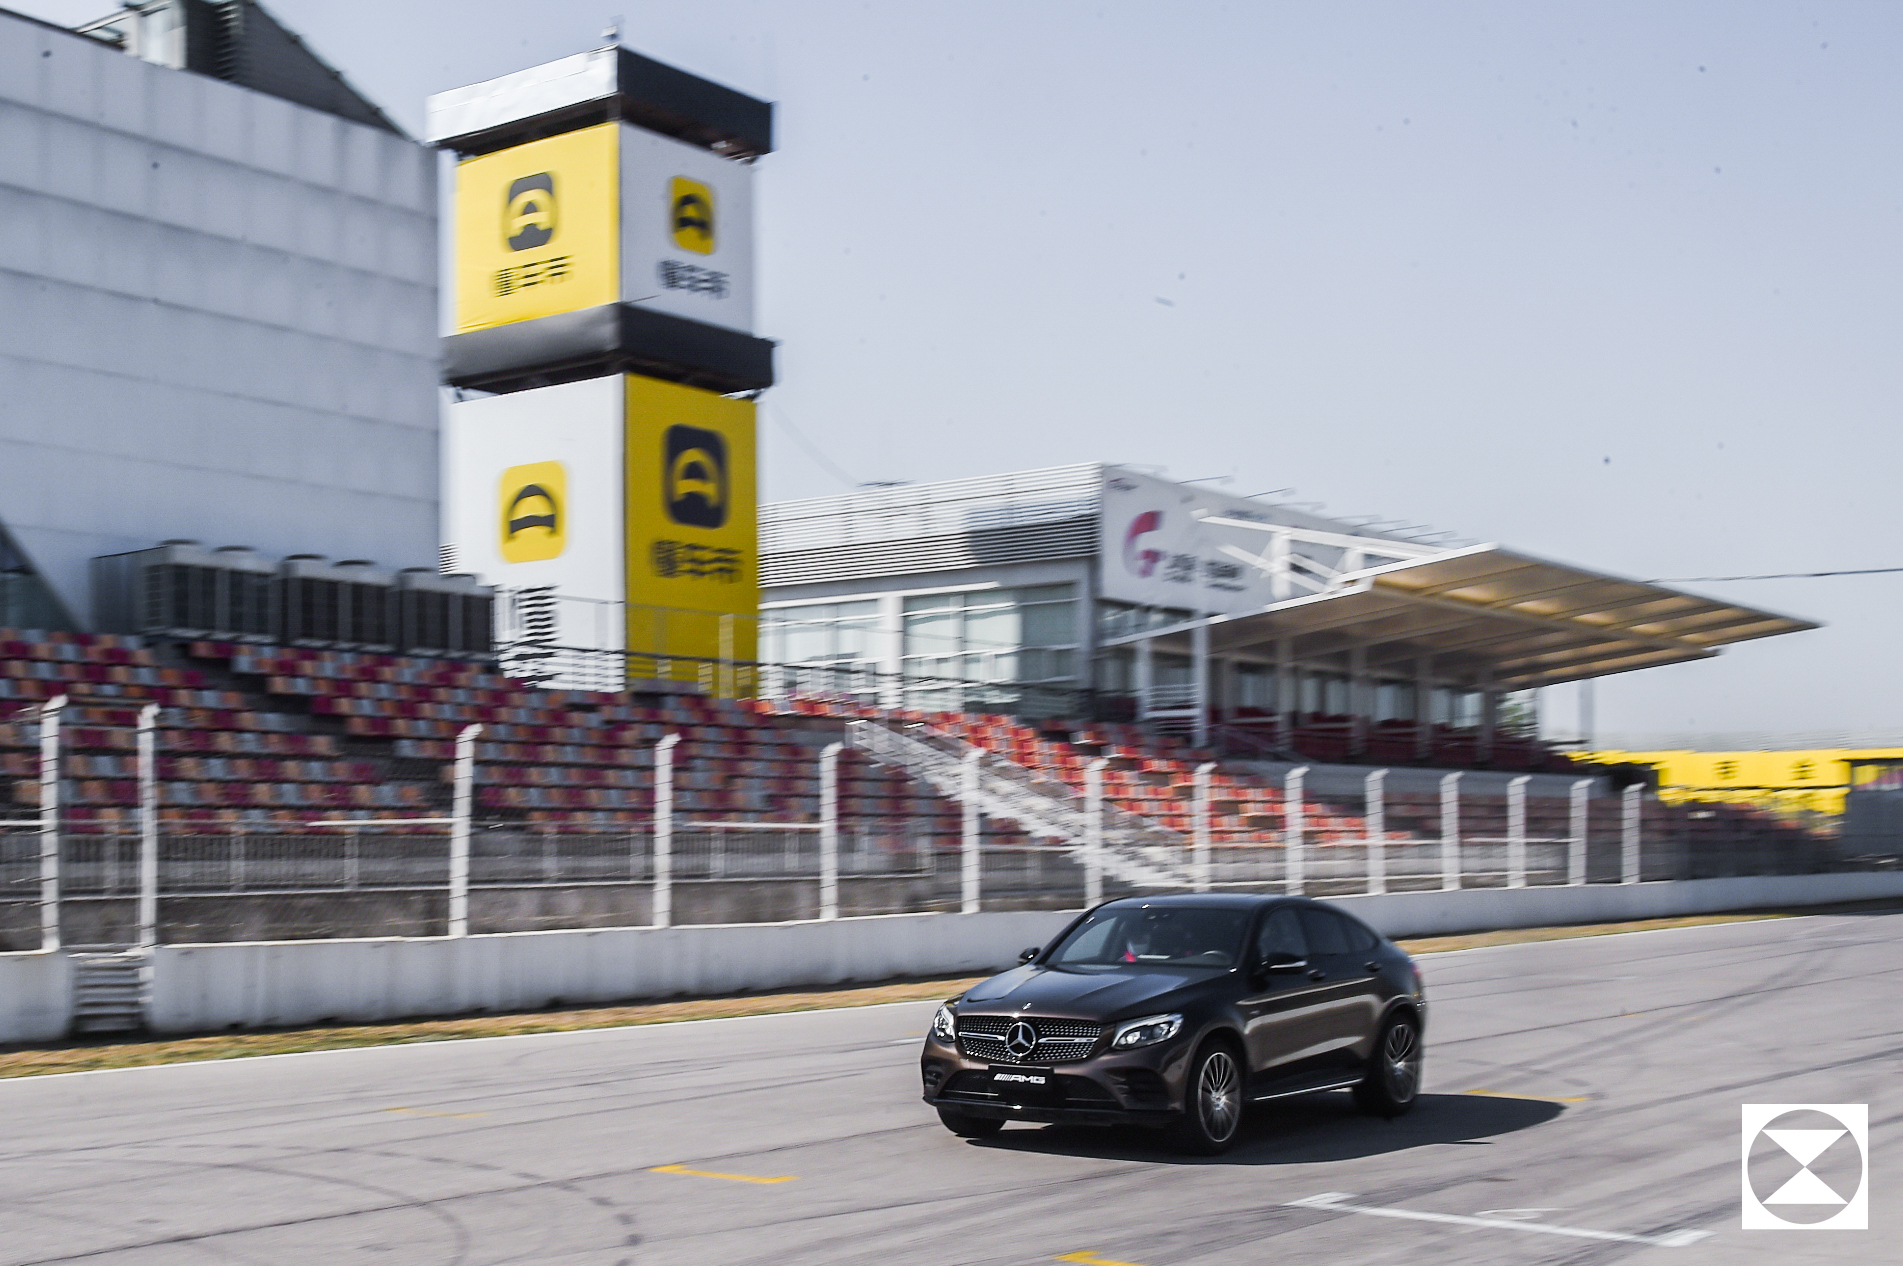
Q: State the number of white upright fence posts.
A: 14